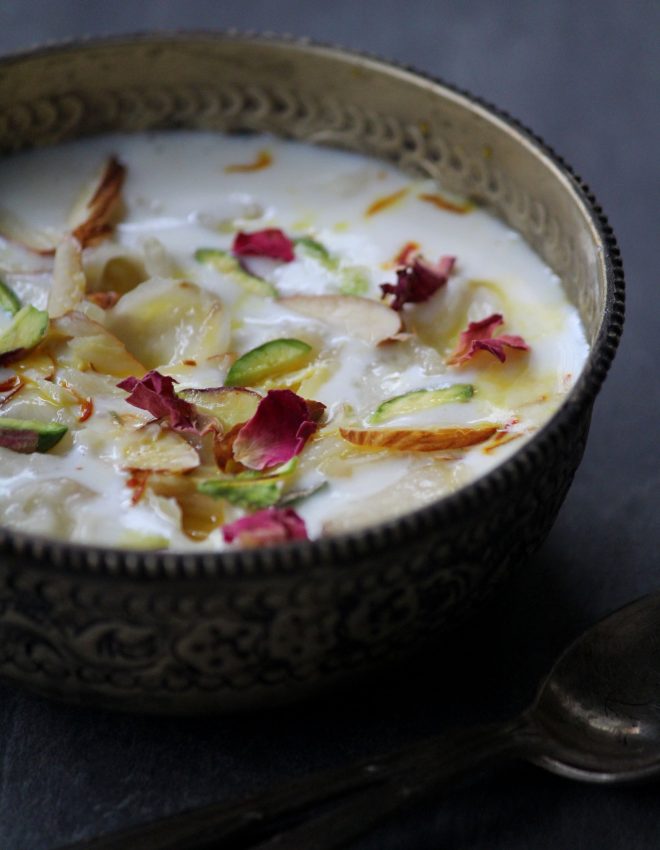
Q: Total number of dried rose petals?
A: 6